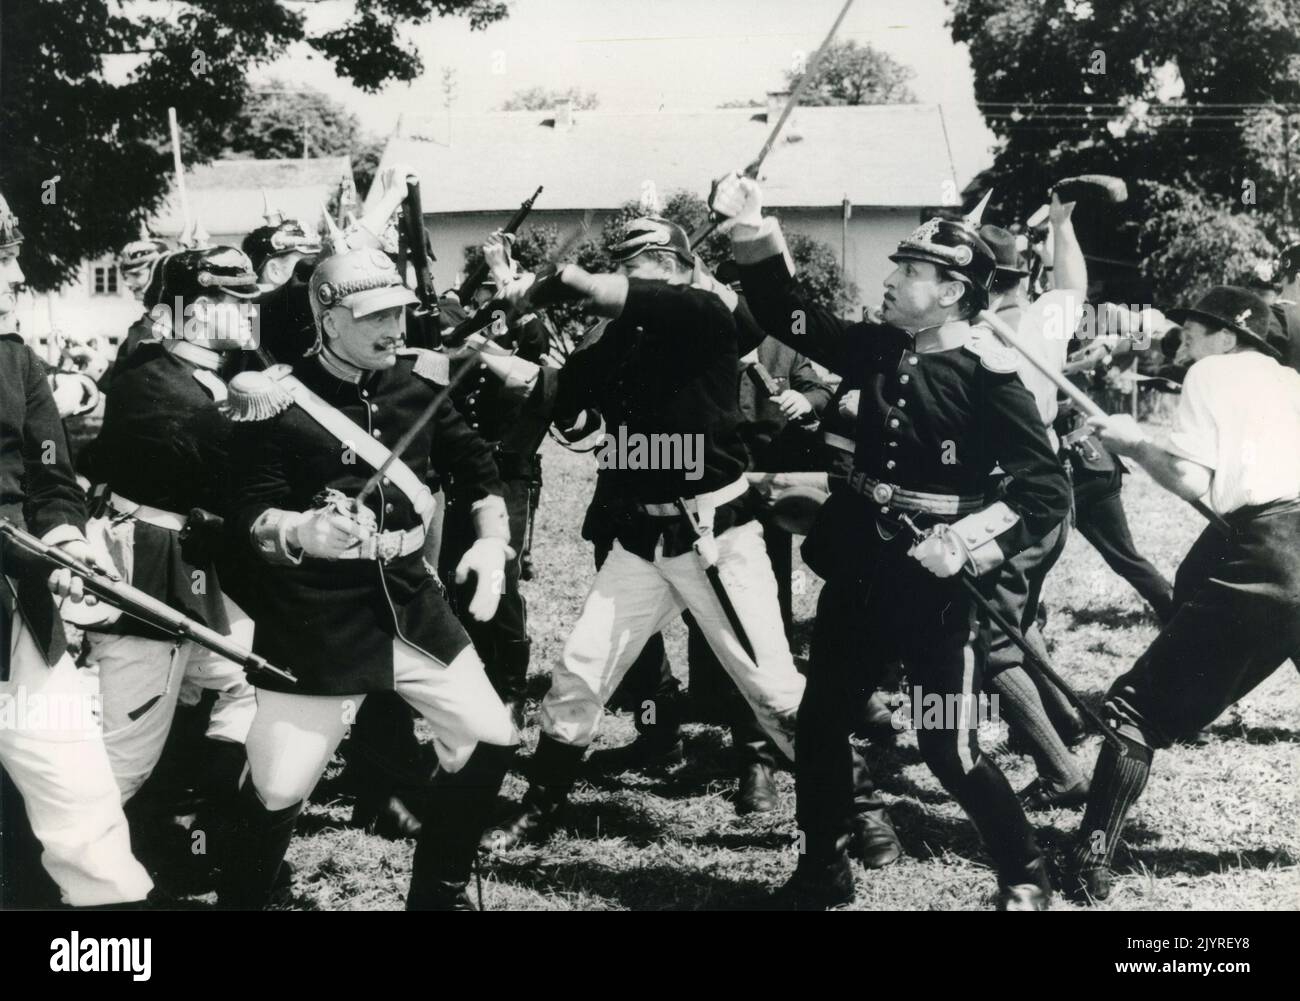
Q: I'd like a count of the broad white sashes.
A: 1